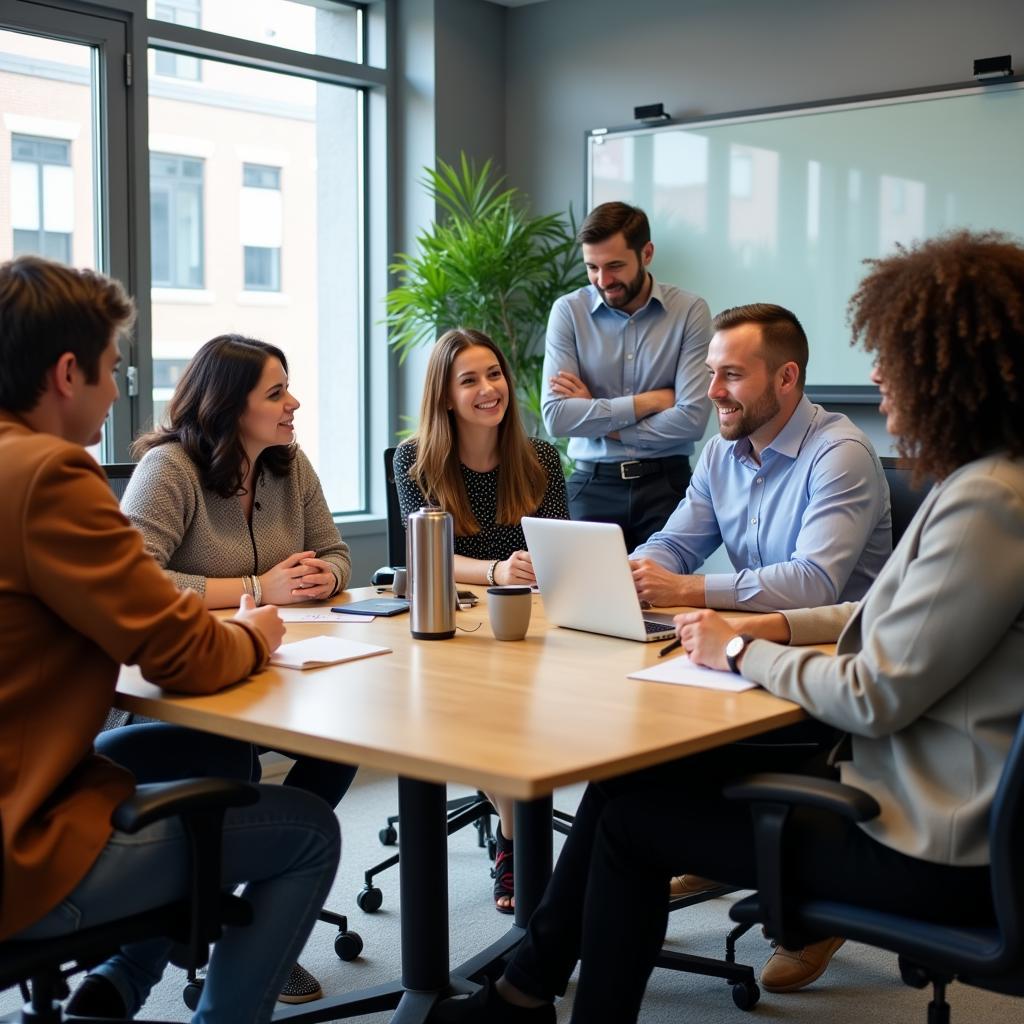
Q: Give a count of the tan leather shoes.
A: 2